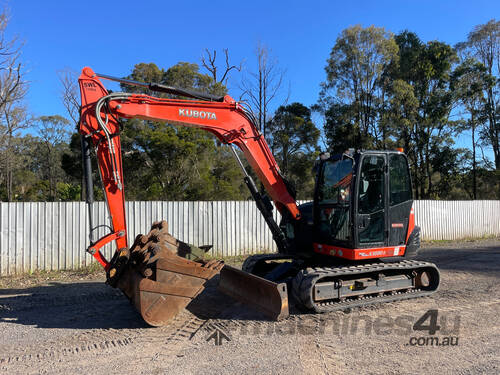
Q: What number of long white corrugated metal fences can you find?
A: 1